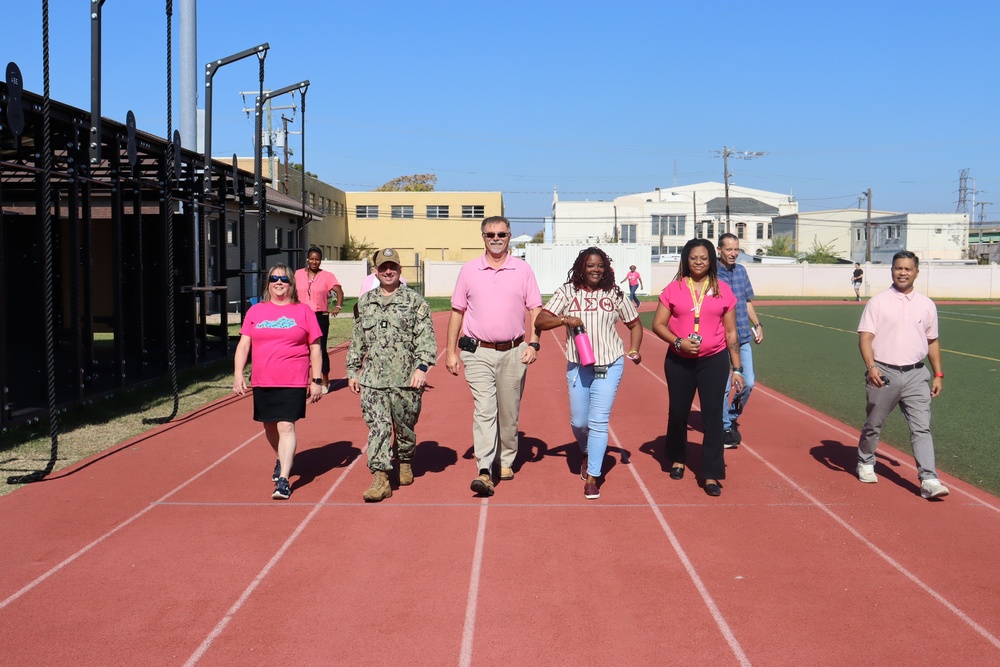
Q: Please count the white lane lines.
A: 6